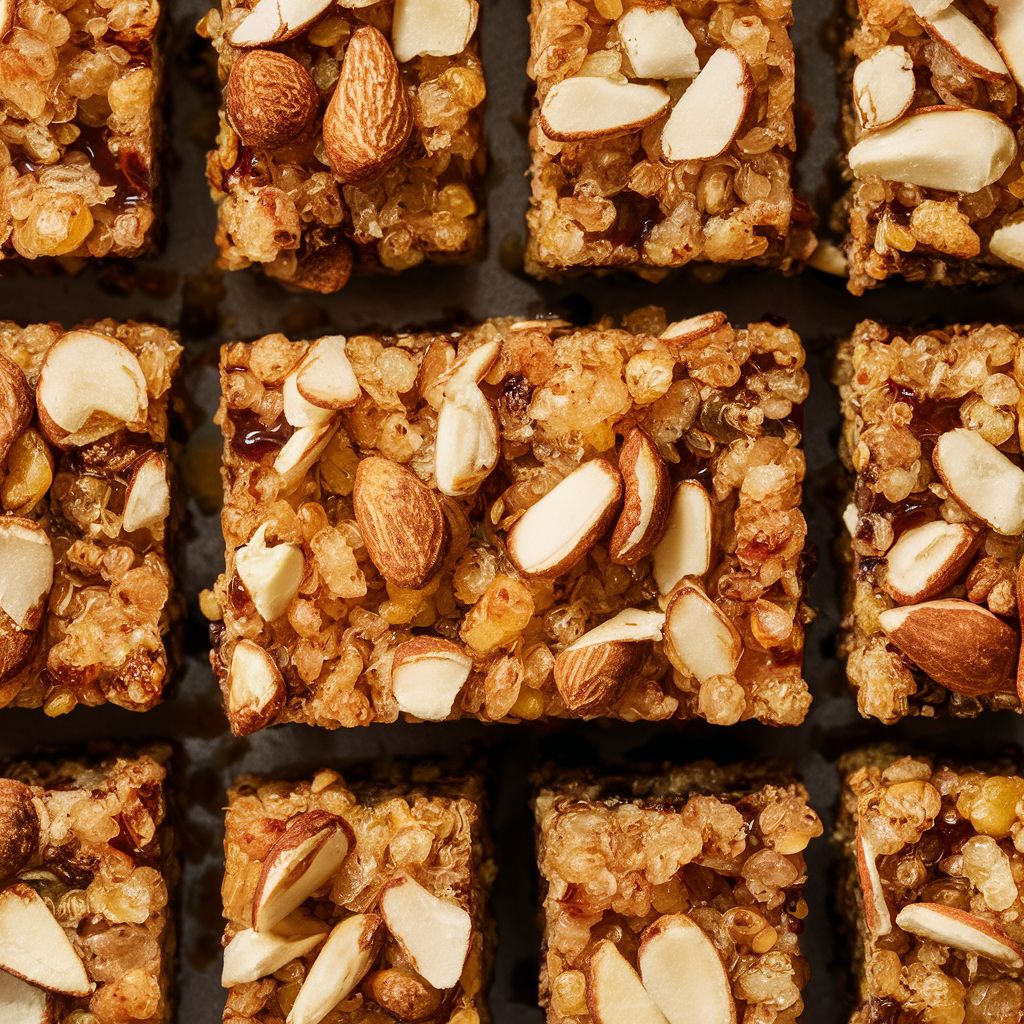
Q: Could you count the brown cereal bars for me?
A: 11